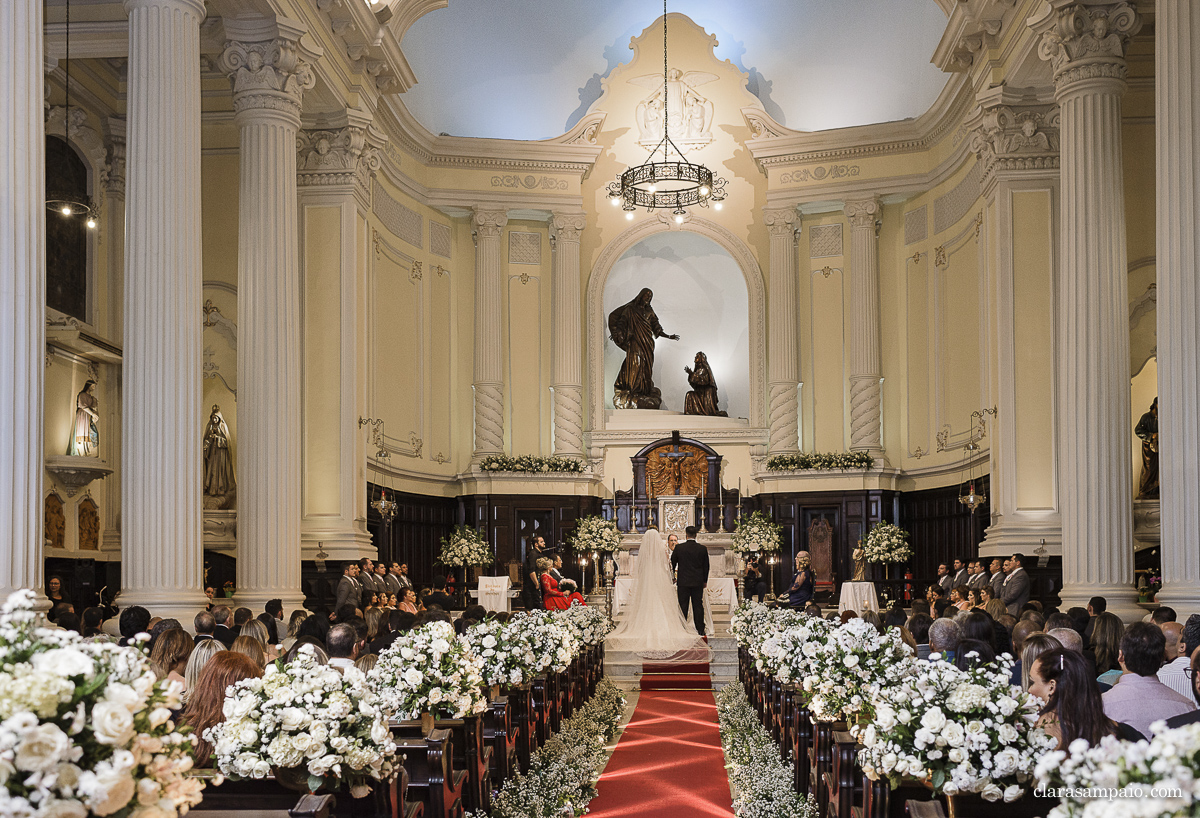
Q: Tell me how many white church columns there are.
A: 9